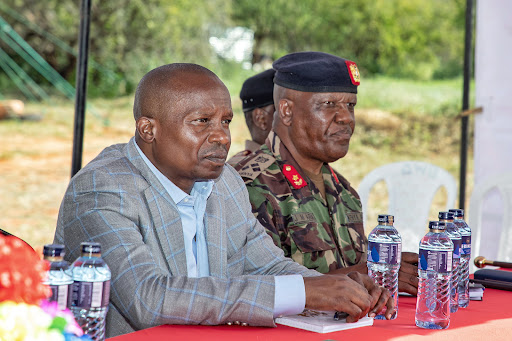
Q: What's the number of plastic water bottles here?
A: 6